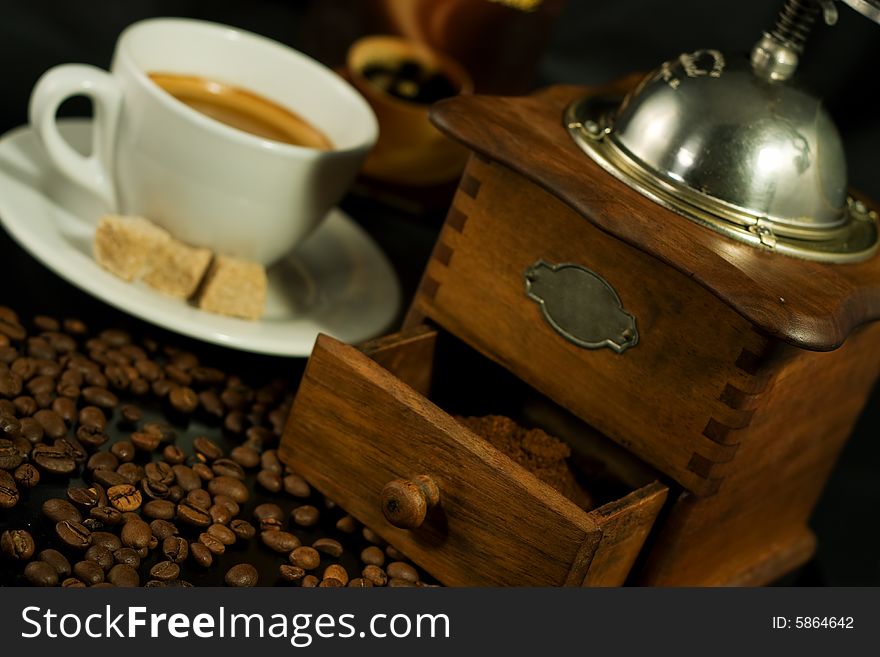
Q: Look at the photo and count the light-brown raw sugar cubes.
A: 3